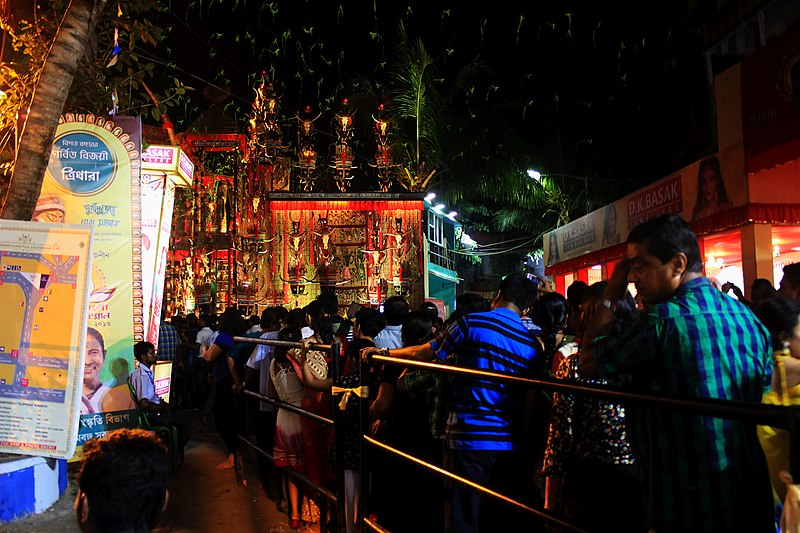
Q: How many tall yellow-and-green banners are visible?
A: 1